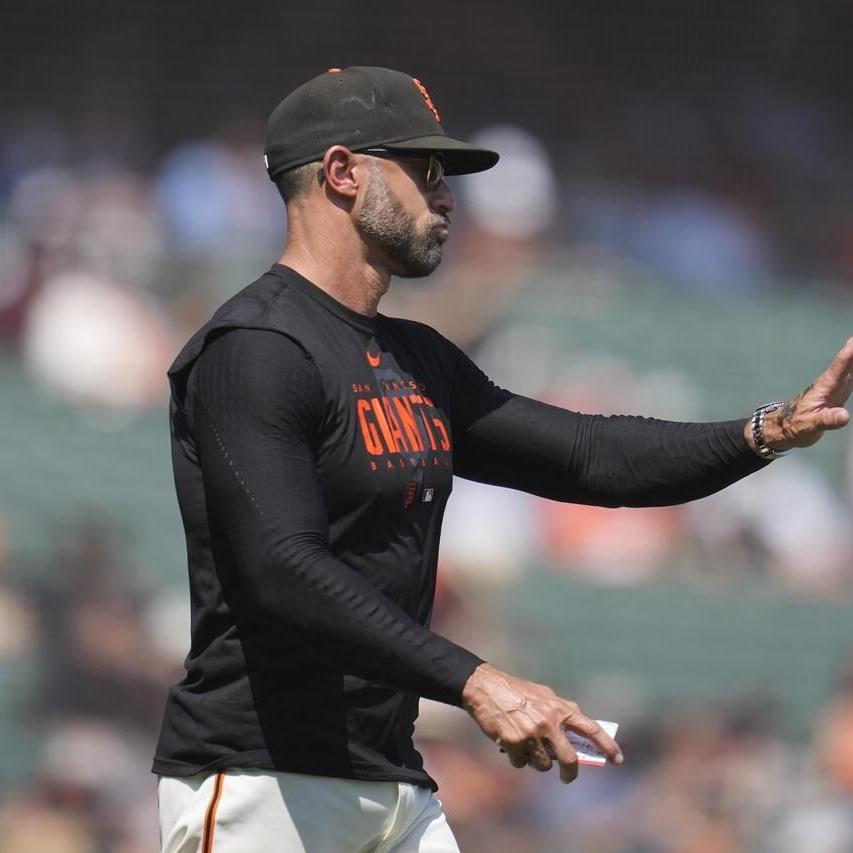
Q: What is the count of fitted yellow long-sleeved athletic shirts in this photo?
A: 0